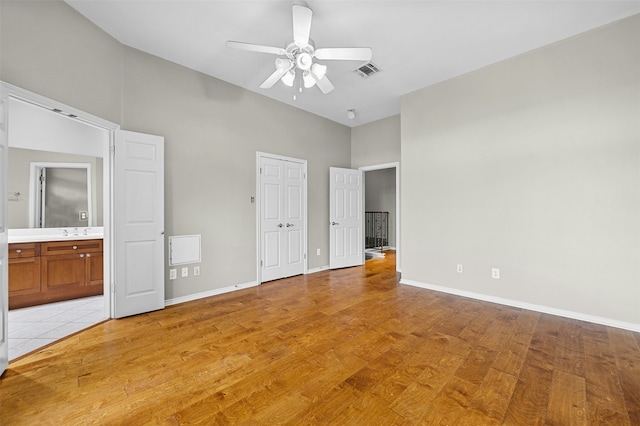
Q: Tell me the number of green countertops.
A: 0